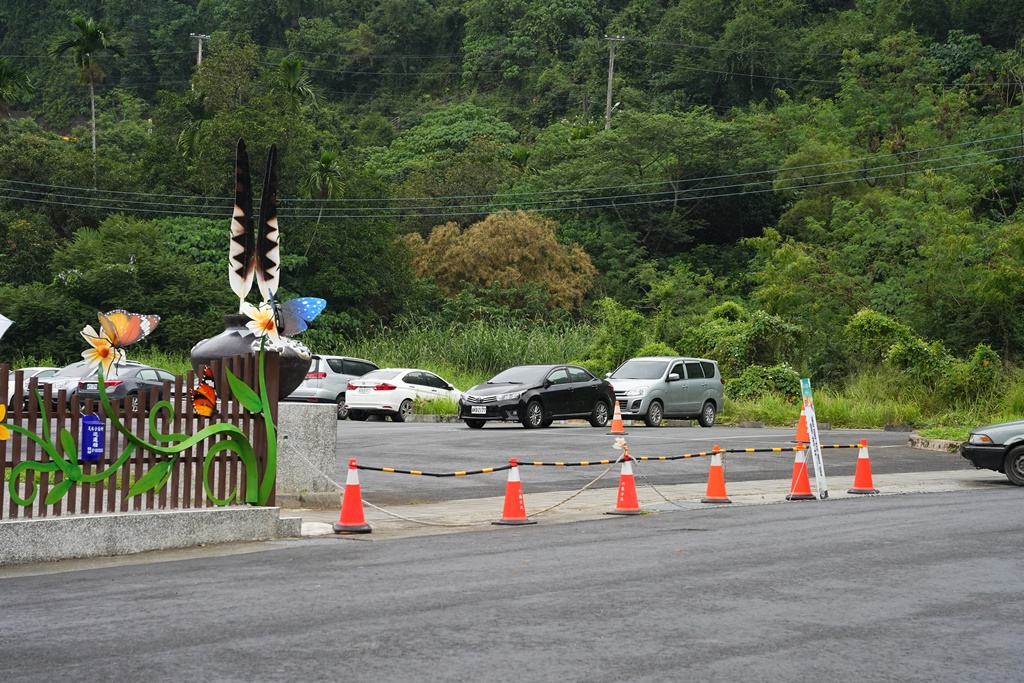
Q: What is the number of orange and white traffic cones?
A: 8